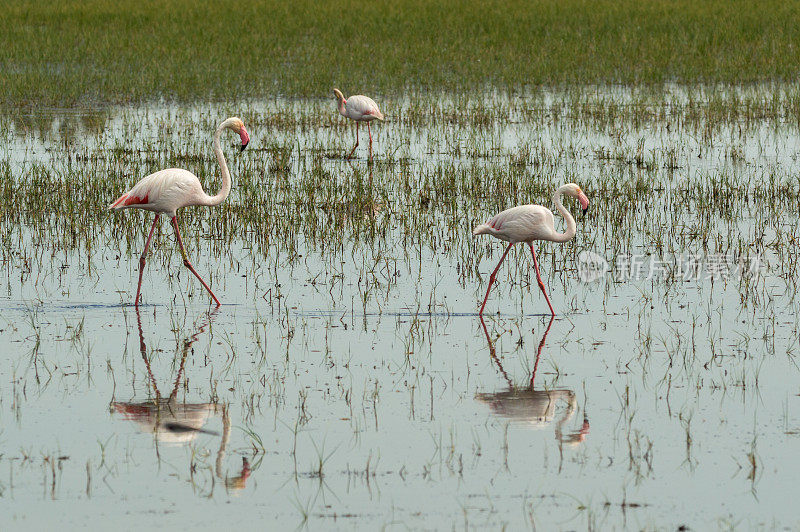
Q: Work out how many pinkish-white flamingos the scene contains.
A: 3